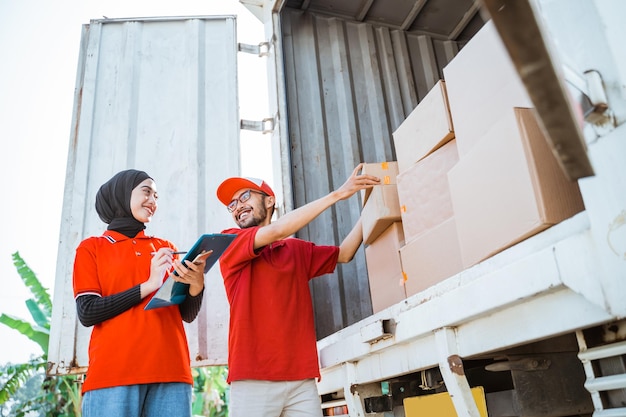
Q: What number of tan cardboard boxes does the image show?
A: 8